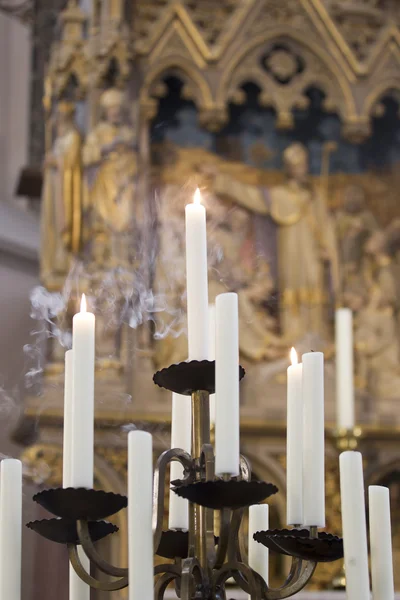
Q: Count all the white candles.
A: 15